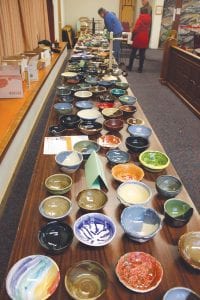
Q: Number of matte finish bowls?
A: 0